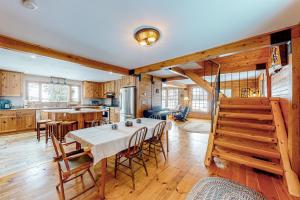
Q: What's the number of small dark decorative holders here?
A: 3